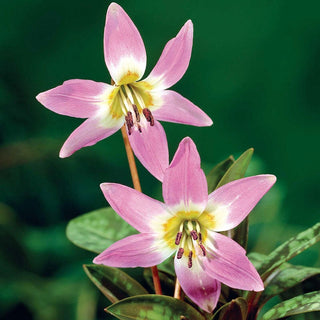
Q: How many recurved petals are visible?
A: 12